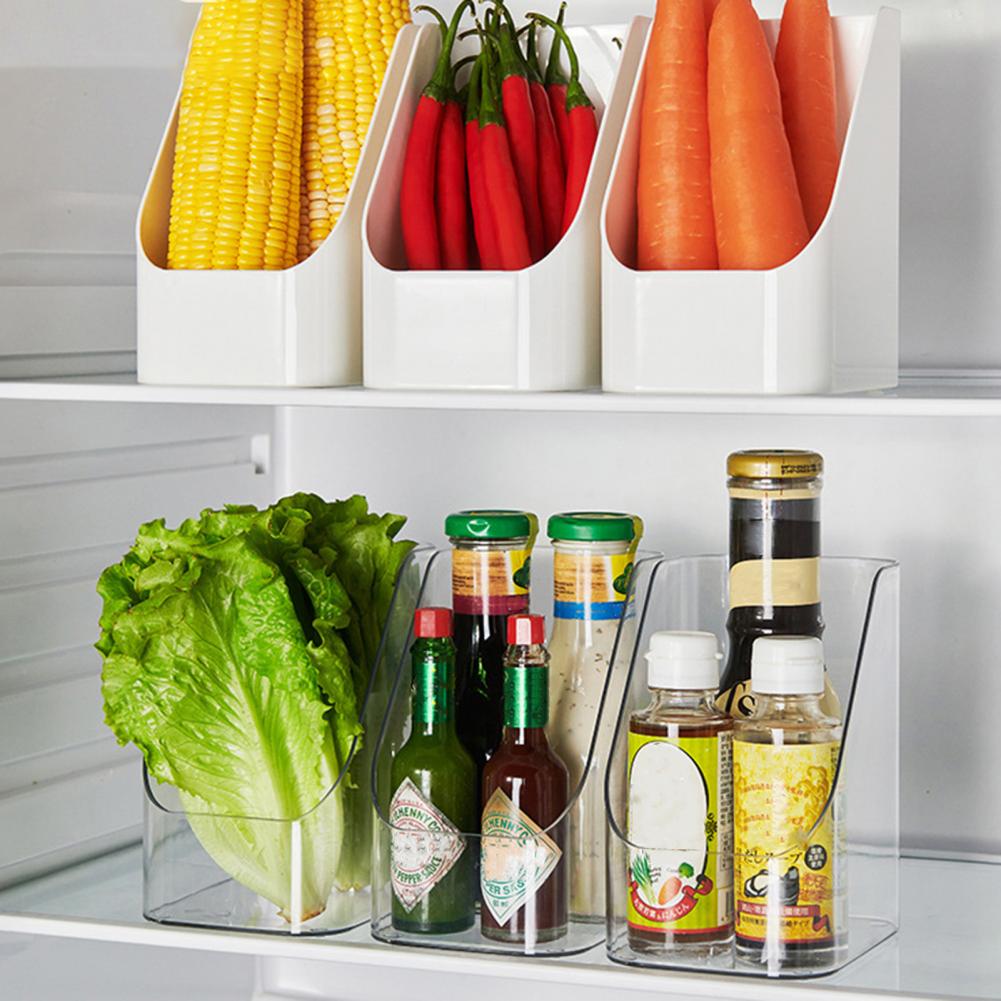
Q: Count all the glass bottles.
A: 7